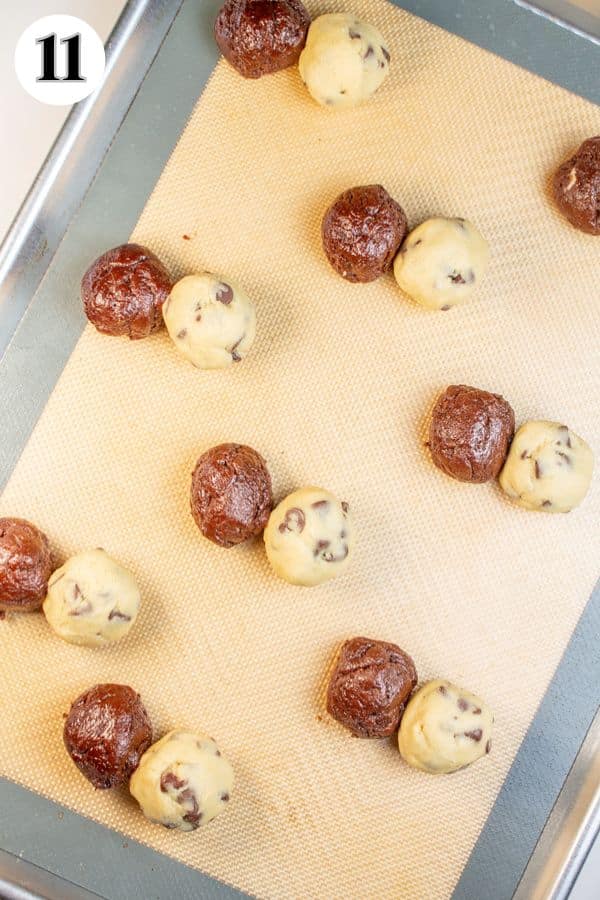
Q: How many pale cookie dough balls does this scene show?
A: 8